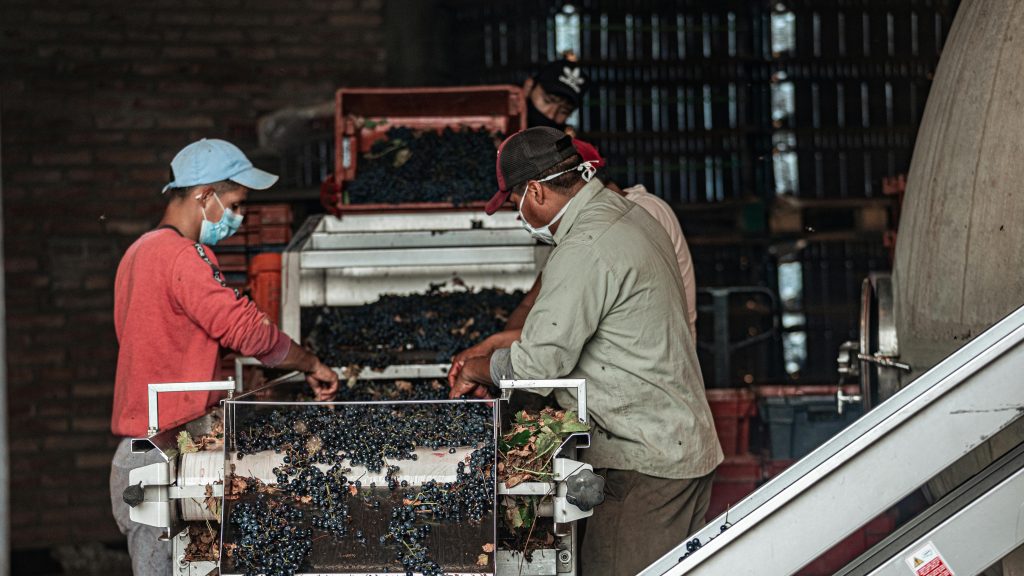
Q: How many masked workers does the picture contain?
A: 3